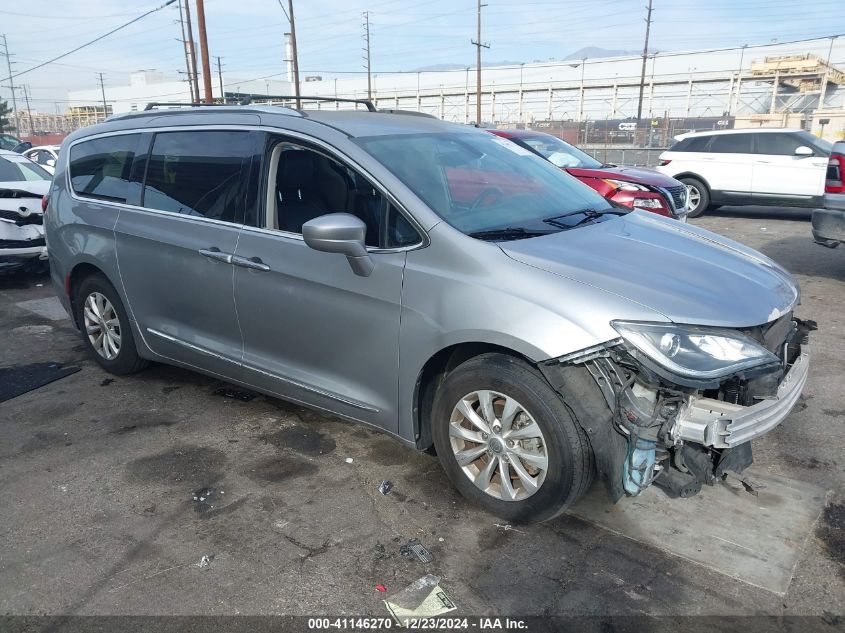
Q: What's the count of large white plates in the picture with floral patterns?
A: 0